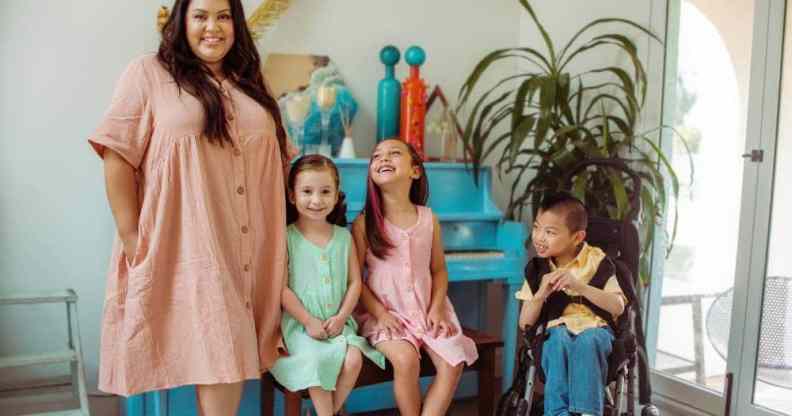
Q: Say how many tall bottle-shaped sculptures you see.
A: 2